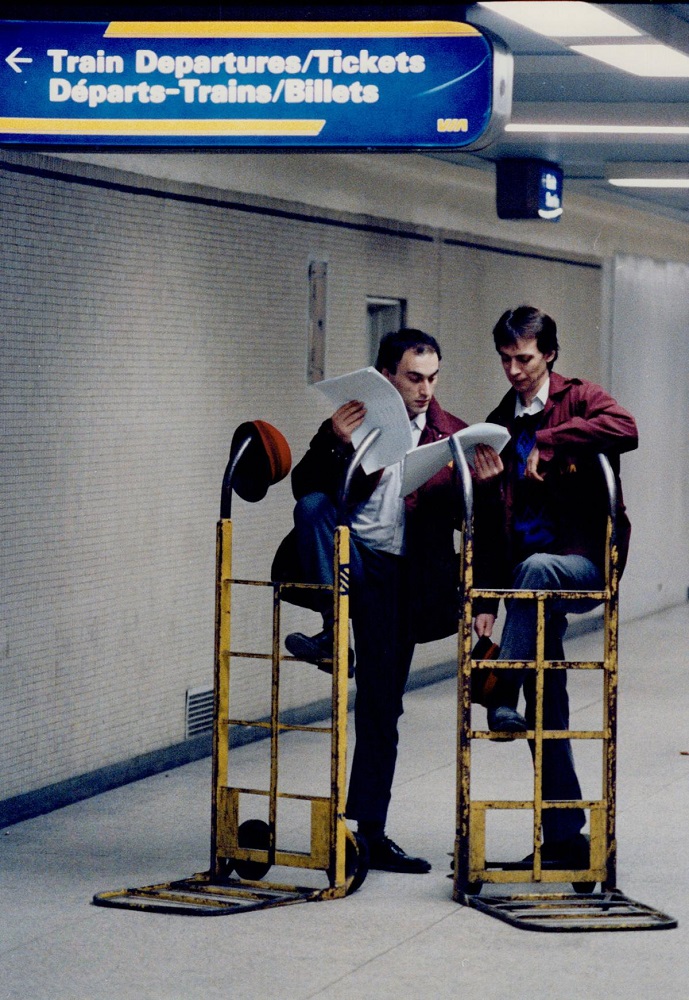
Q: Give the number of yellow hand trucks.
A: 2